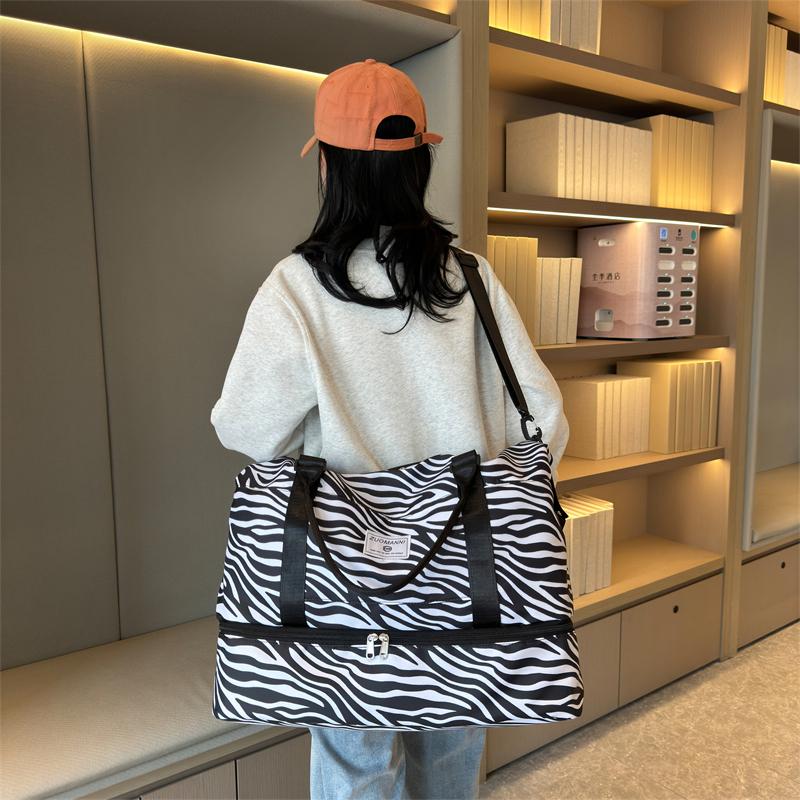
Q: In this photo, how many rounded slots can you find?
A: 12